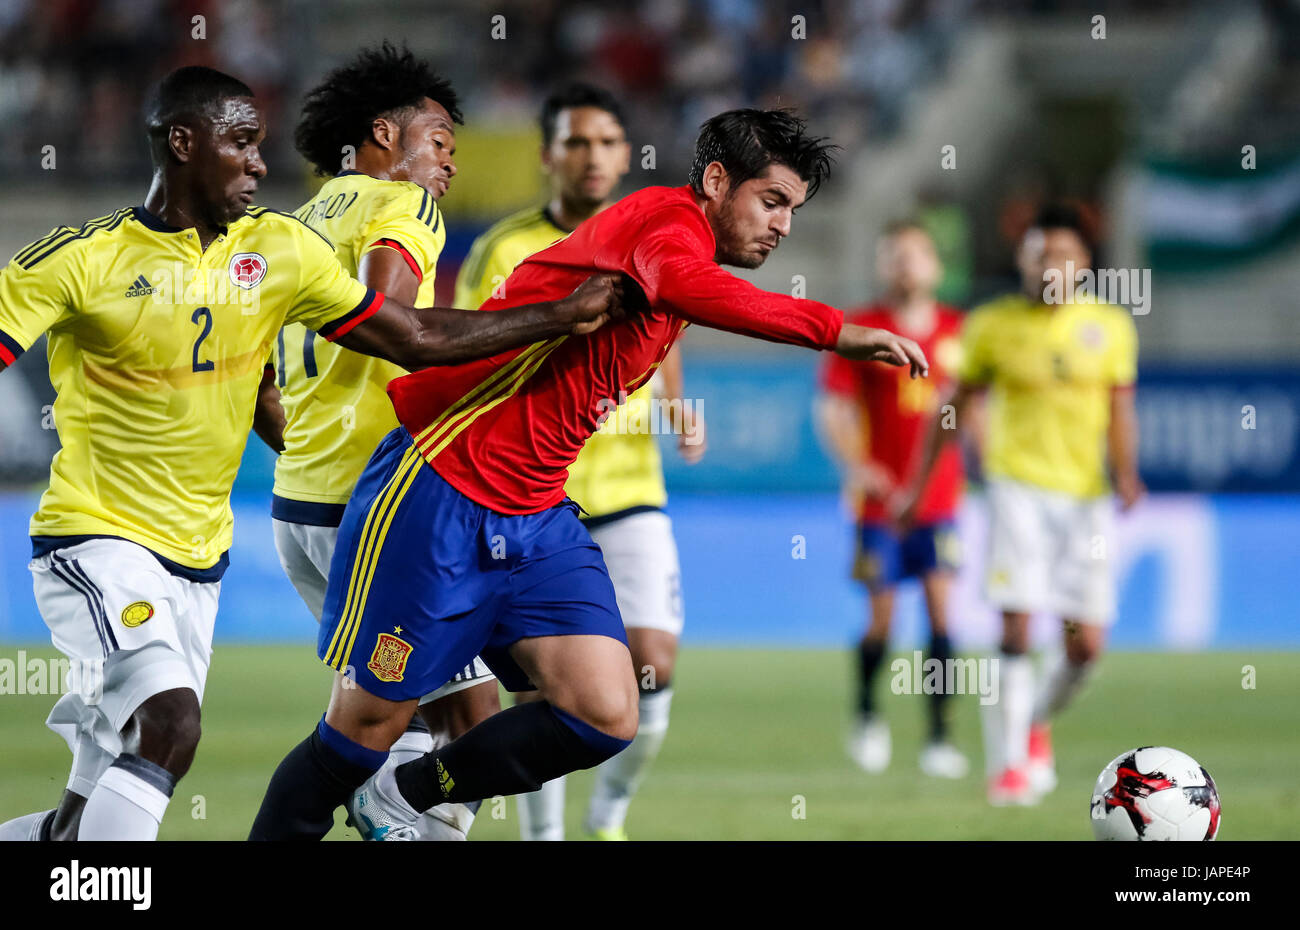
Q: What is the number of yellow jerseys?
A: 4